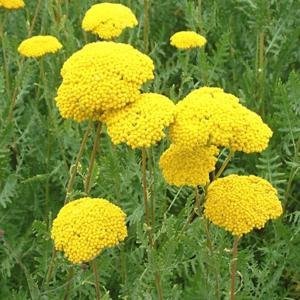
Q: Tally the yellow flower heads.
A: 10